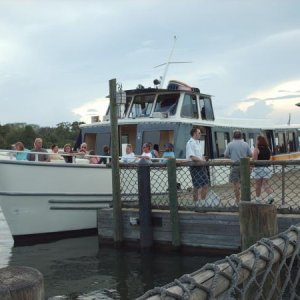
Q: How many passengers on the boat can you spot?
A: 11